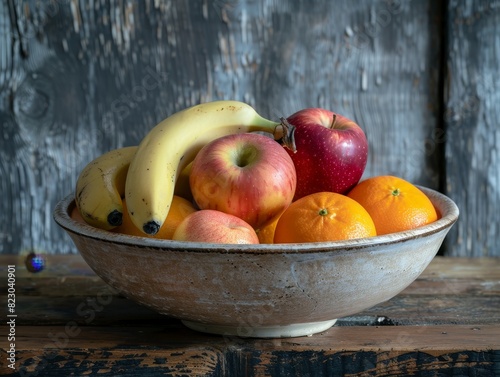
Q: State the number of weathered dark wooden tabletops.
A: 1